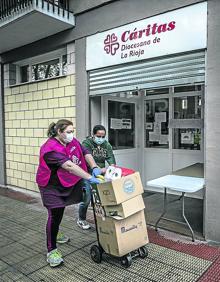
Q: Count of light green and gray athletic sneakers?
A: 2